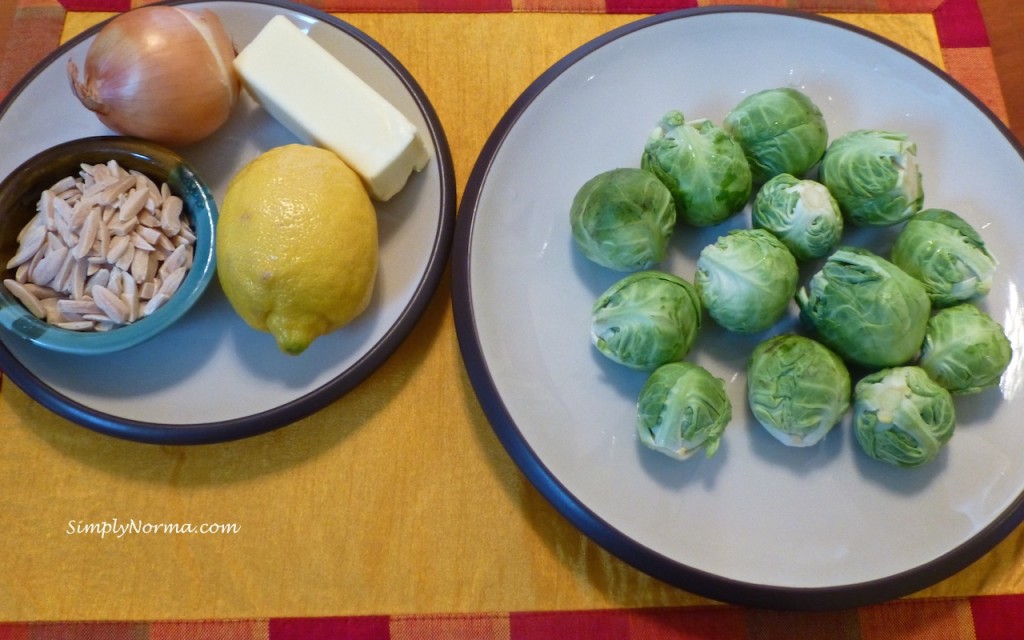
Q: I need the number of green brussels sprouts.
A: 13